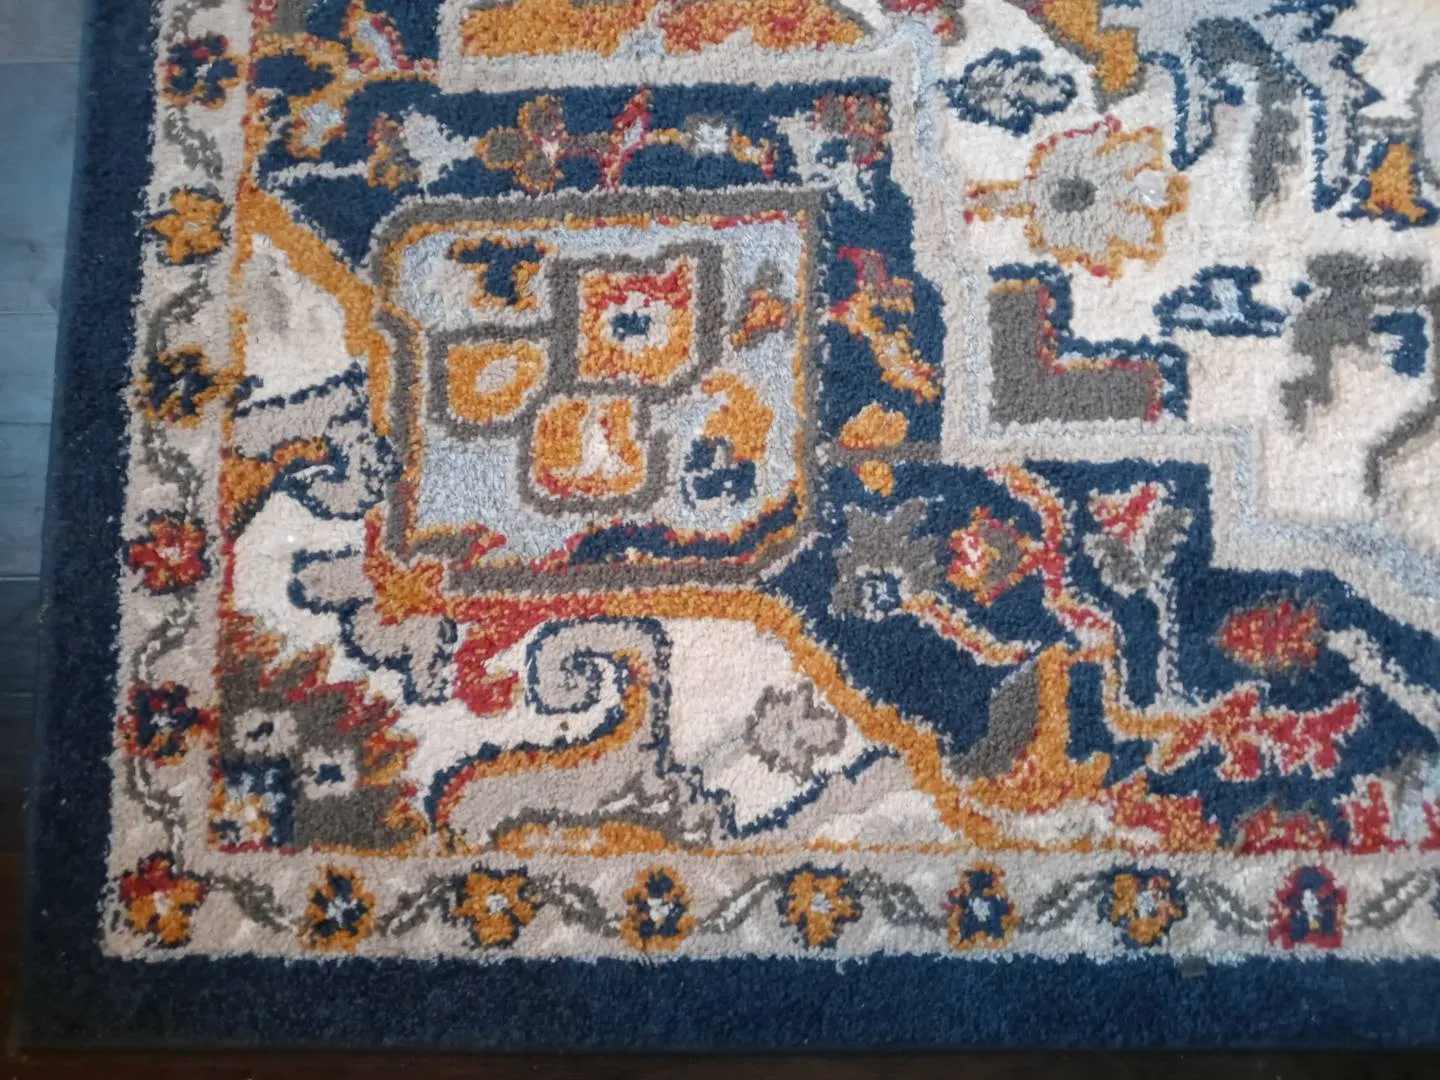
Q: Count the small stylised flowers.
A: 13